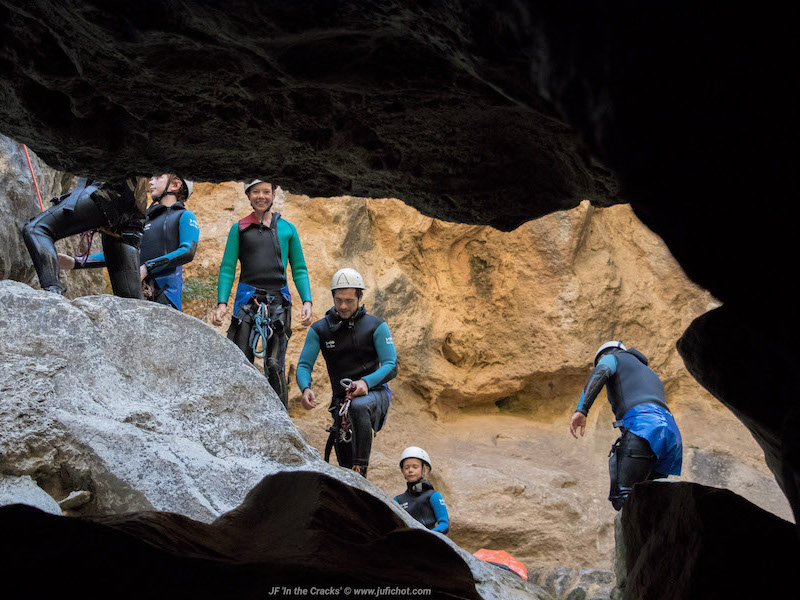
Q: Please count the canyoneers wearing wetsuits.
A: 6